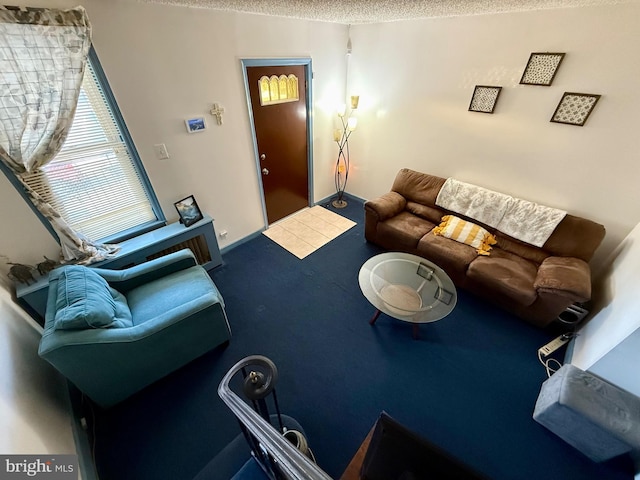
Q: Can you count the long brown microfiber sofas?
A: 1